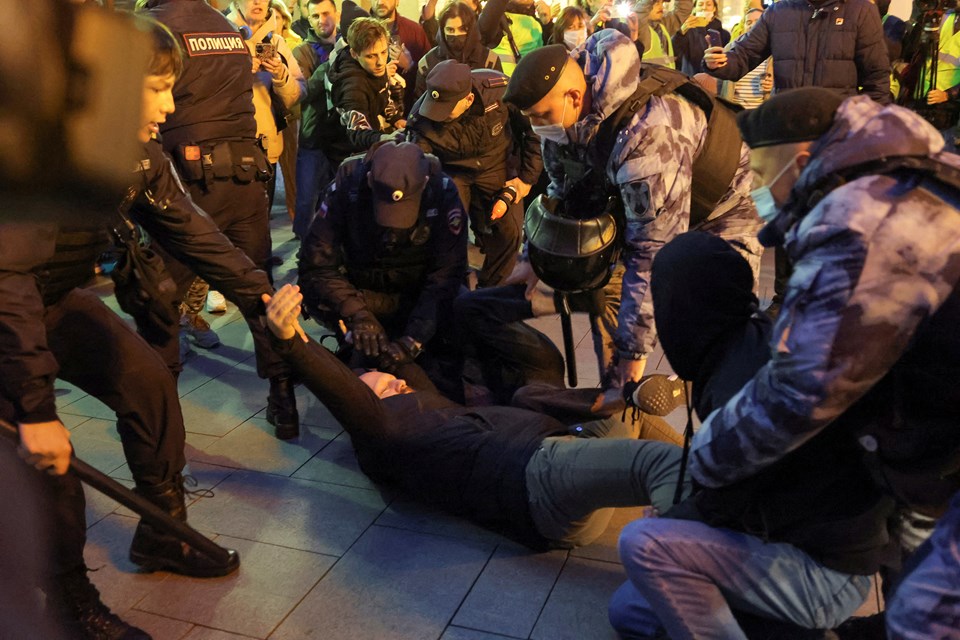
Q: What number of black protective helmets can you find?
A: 1